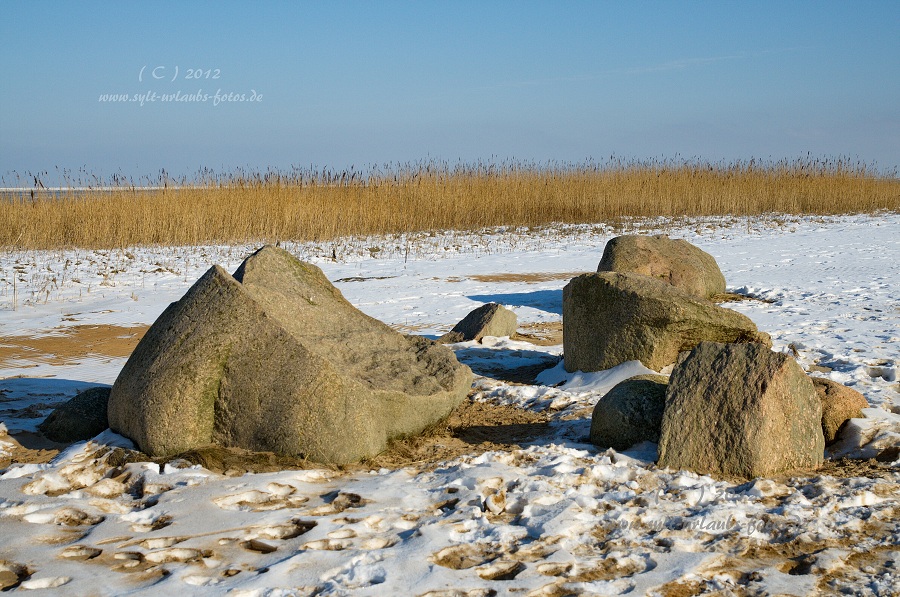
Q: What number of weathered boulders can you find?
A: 8